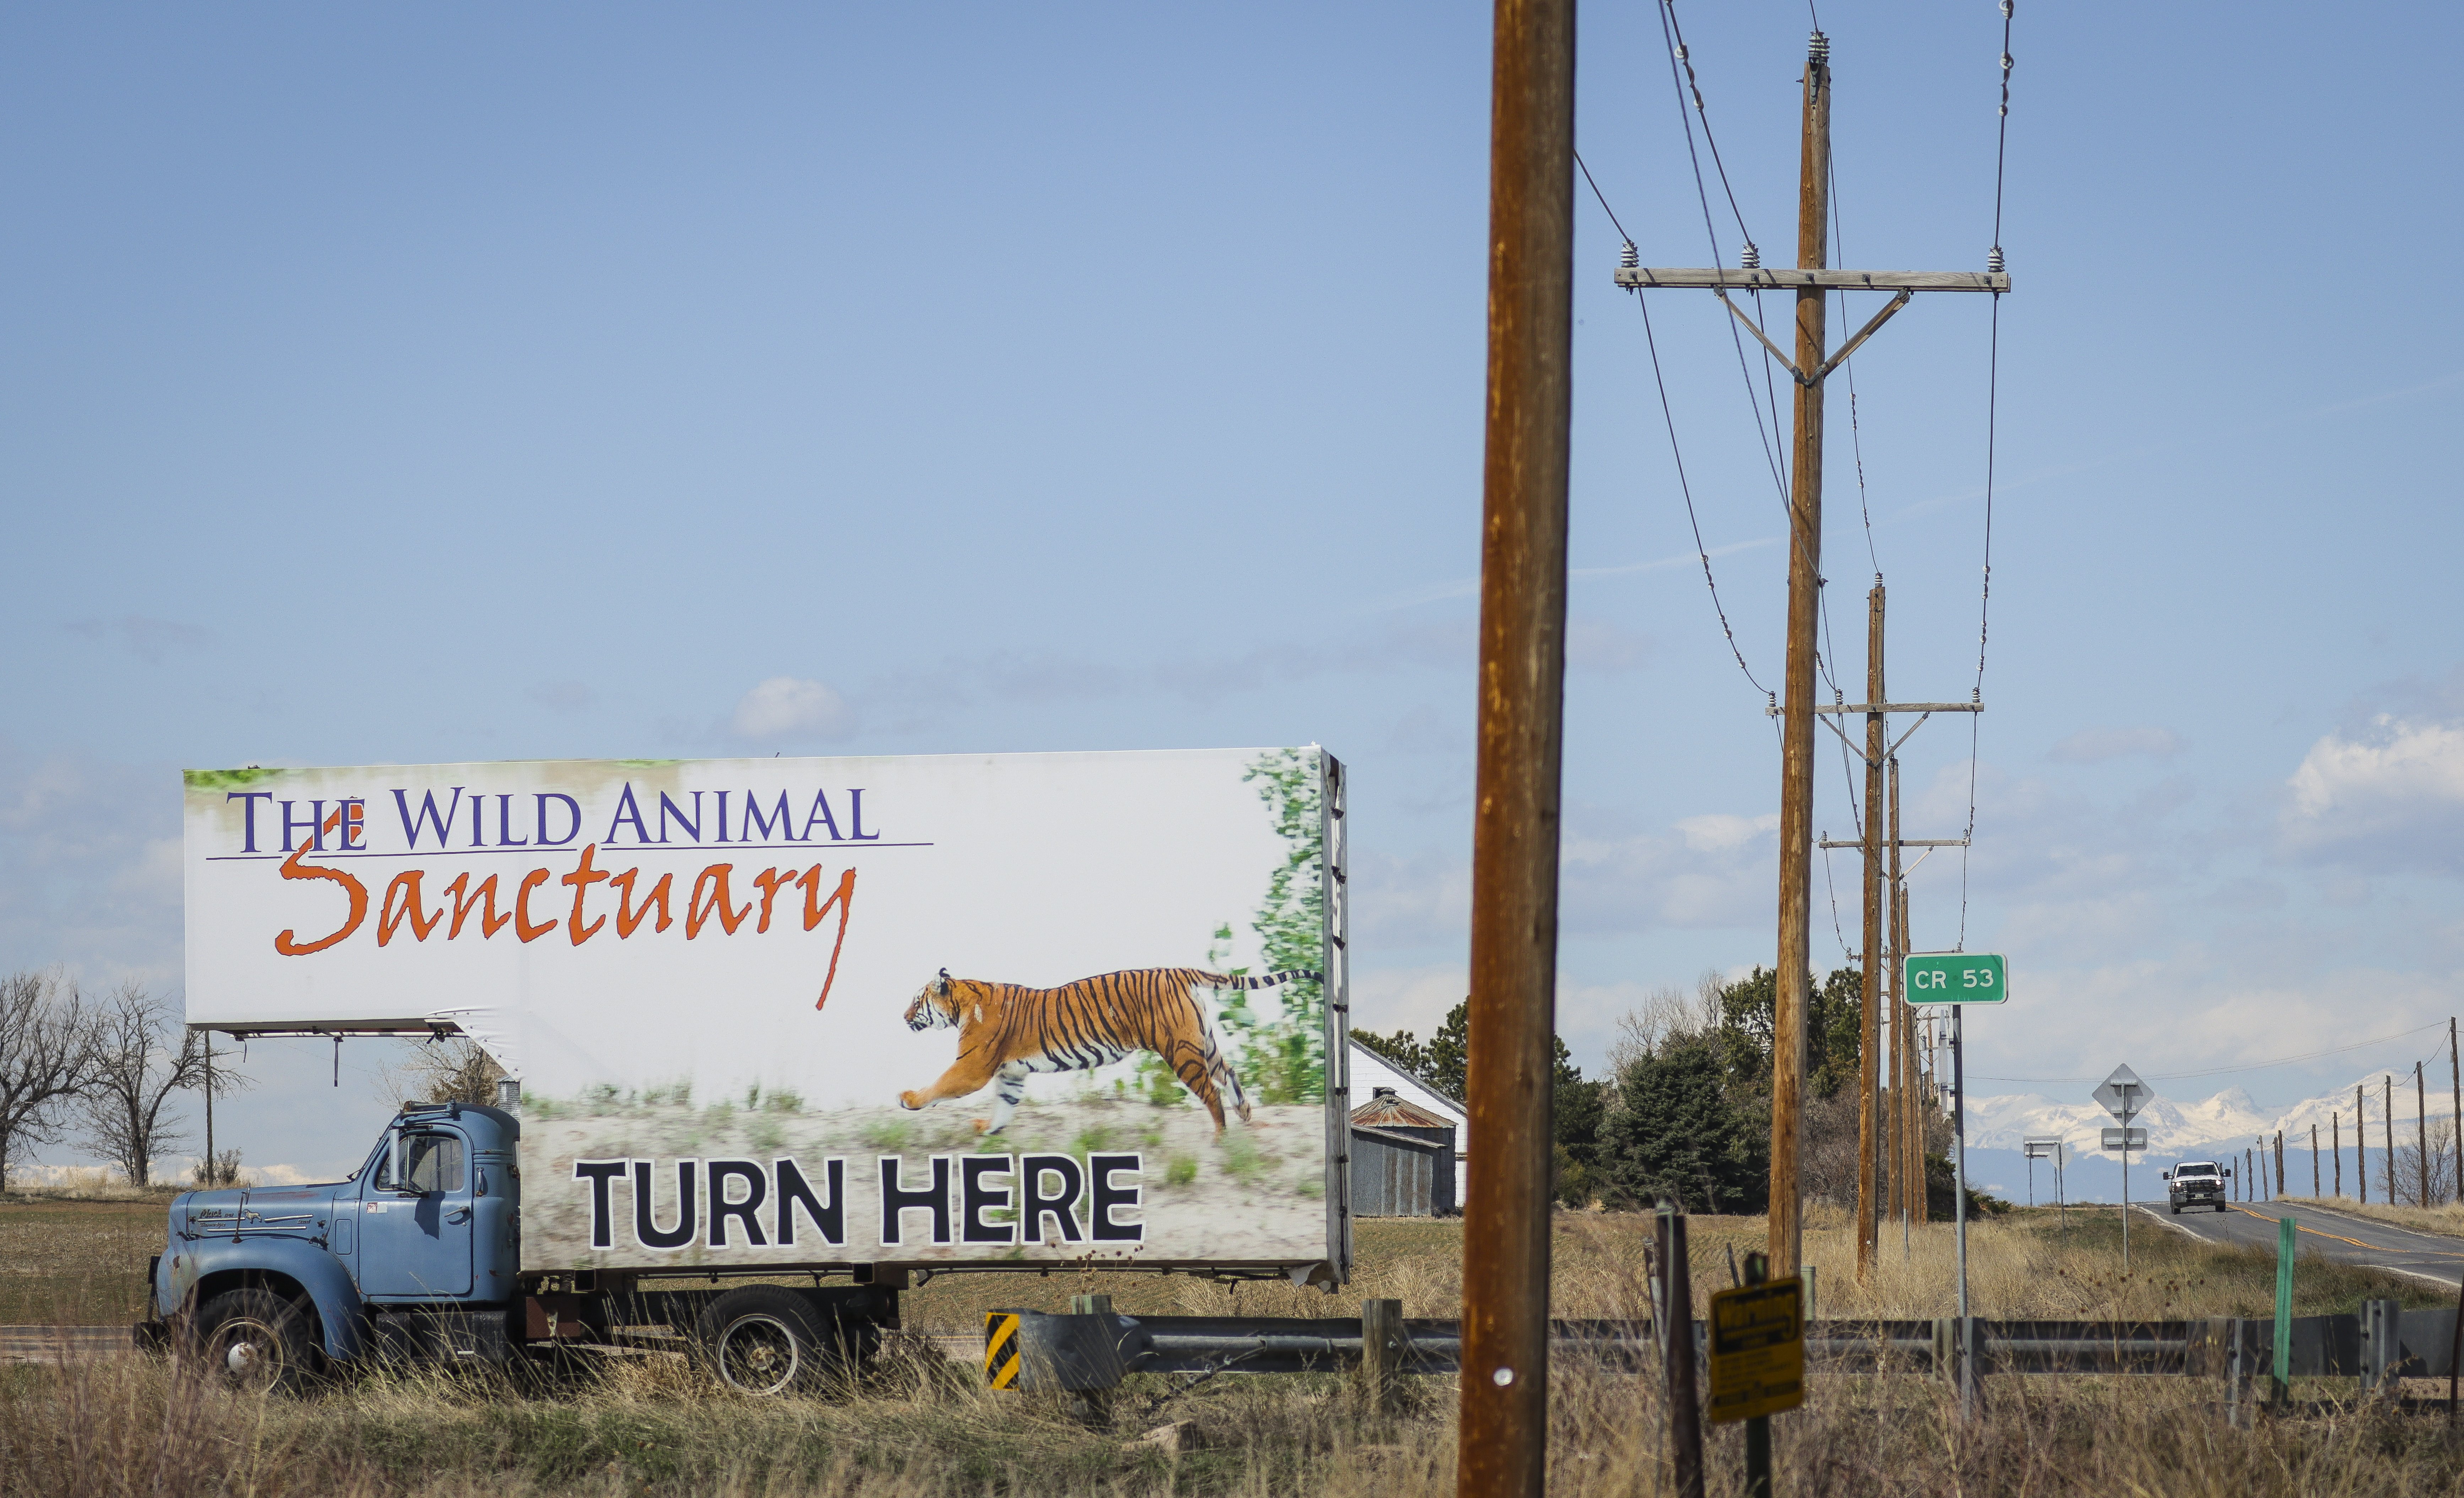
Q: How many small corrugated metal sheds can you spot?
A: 1